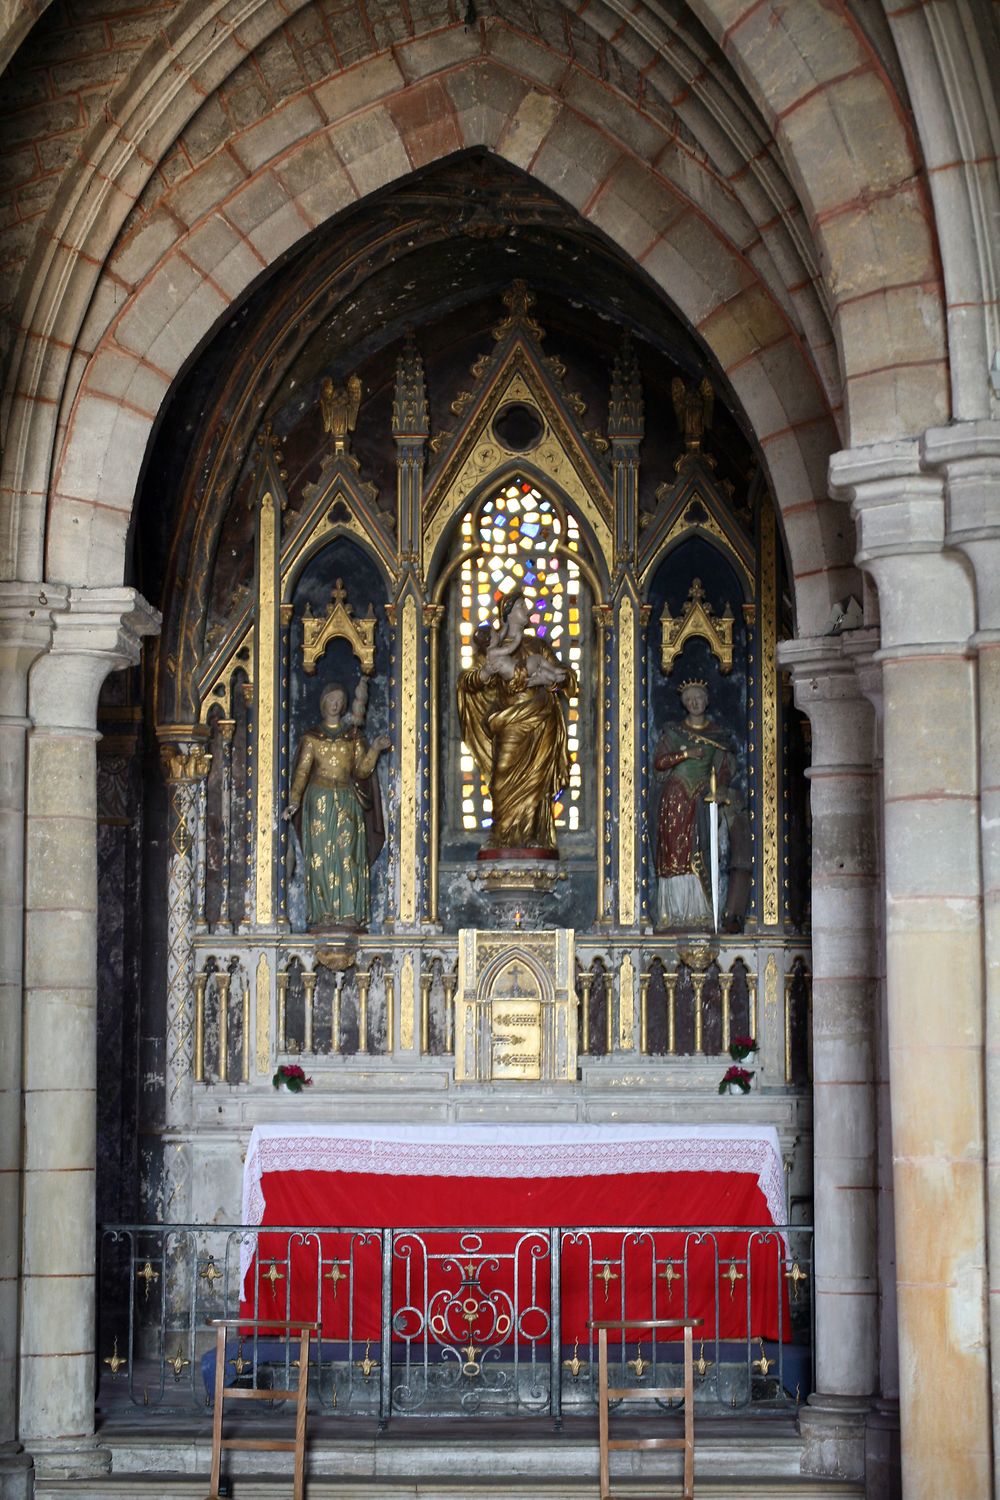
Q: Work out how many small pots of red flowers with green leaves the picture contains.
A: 3